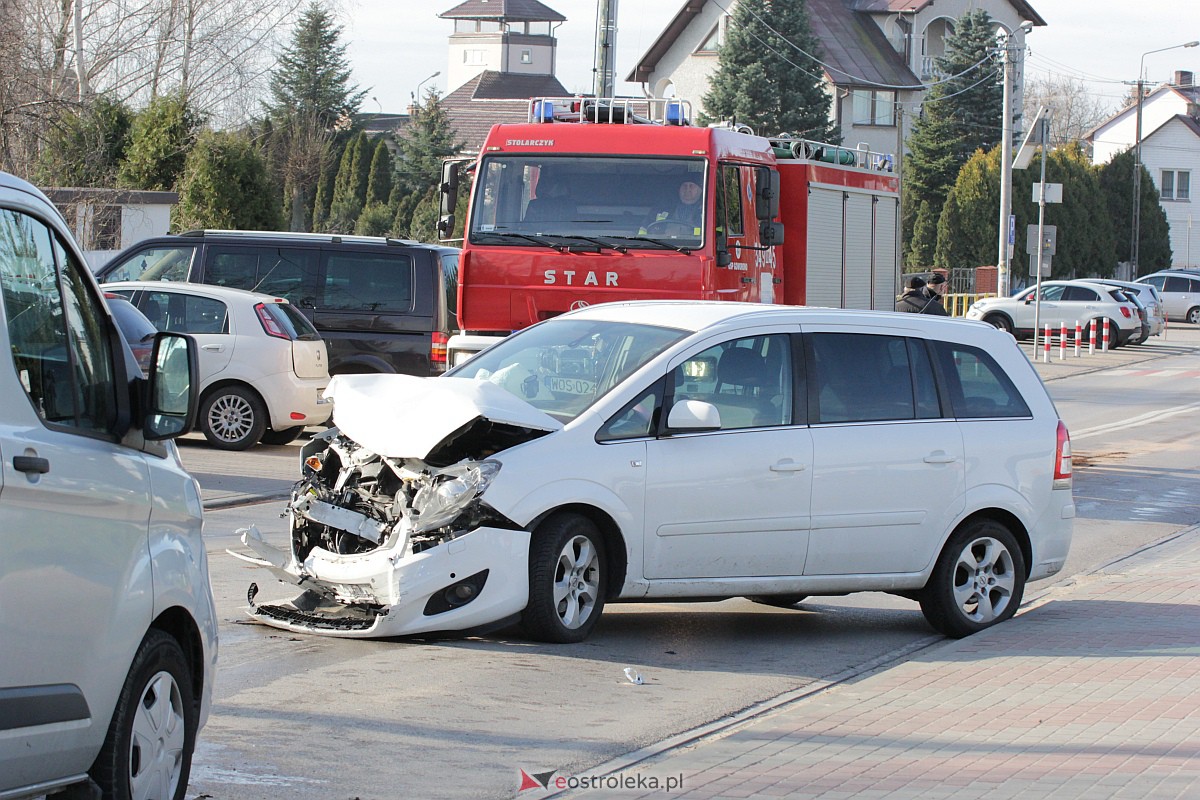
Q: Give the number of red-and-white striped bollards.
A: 5